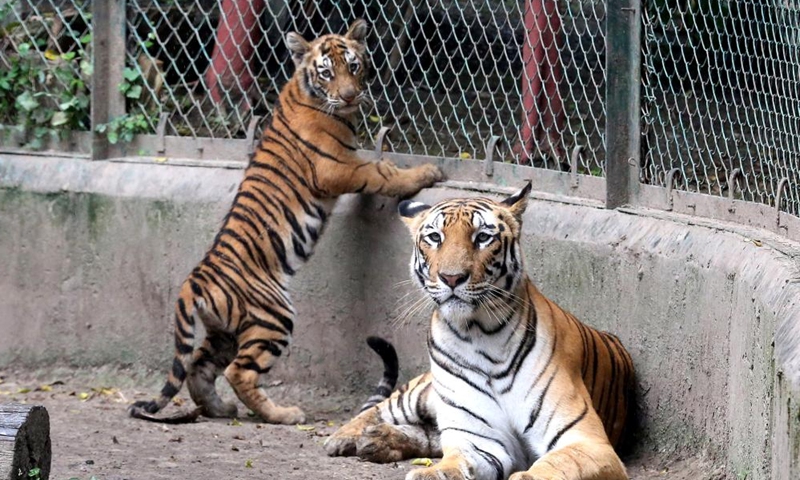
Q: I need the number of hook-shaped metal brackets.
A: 8